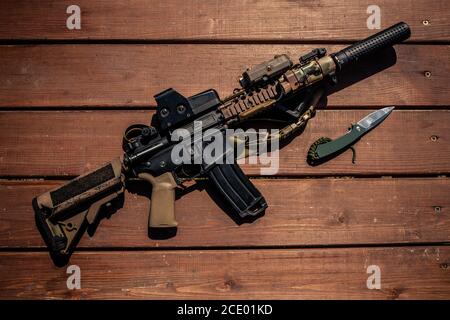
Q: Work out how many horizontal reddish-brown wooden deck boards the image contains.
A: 5